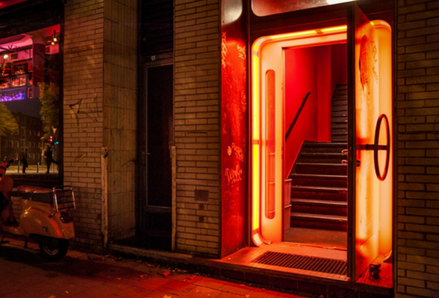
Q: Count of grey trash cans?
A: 0